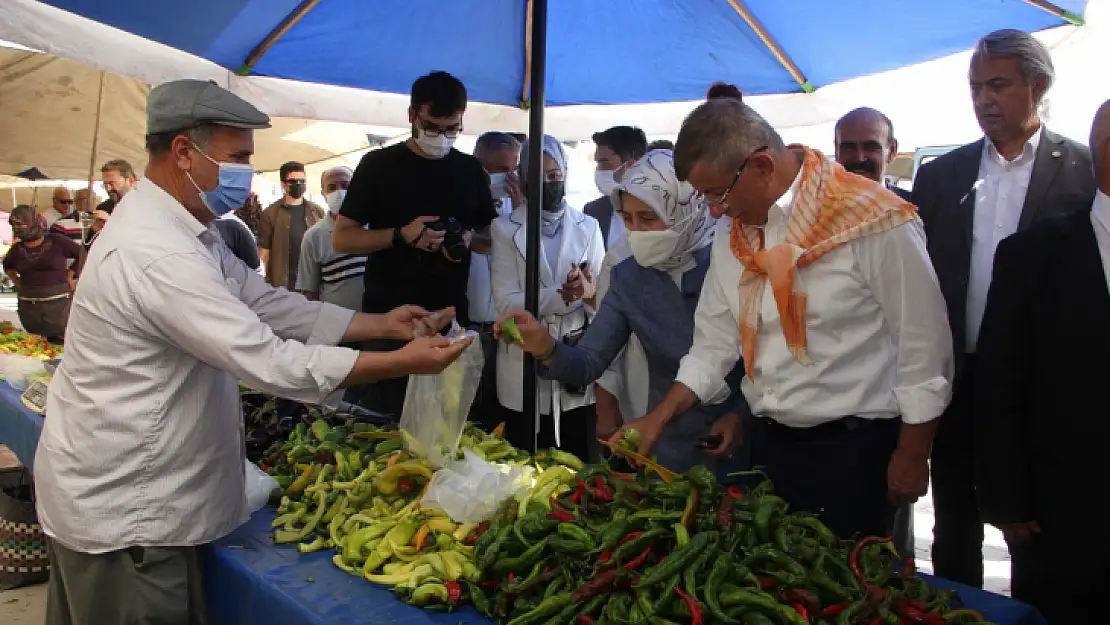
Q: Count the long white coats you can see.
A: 1